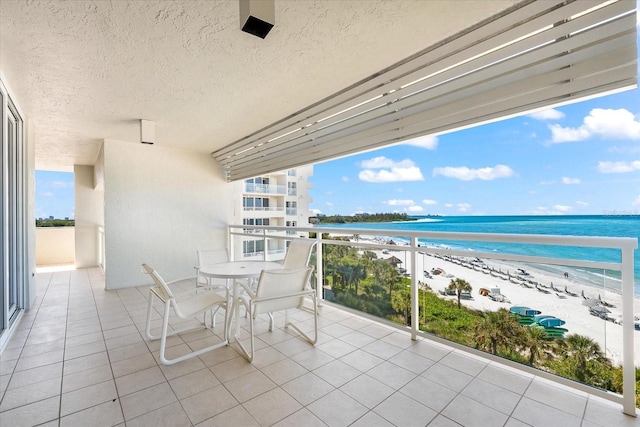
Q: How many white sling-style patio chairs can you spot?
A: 4